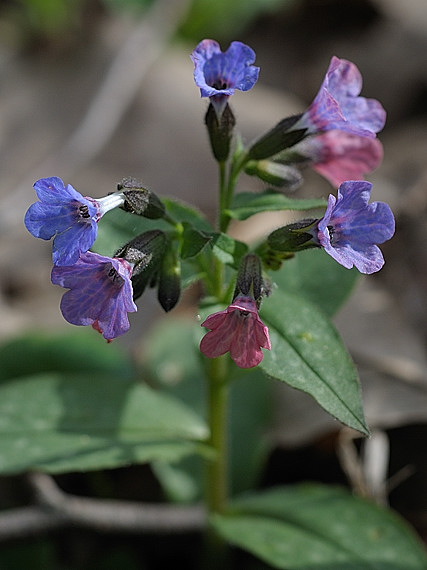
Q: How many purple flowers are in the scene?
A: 5